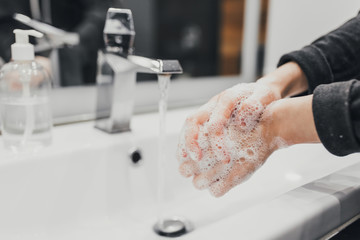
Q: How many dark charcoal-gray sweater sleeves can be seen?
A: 2